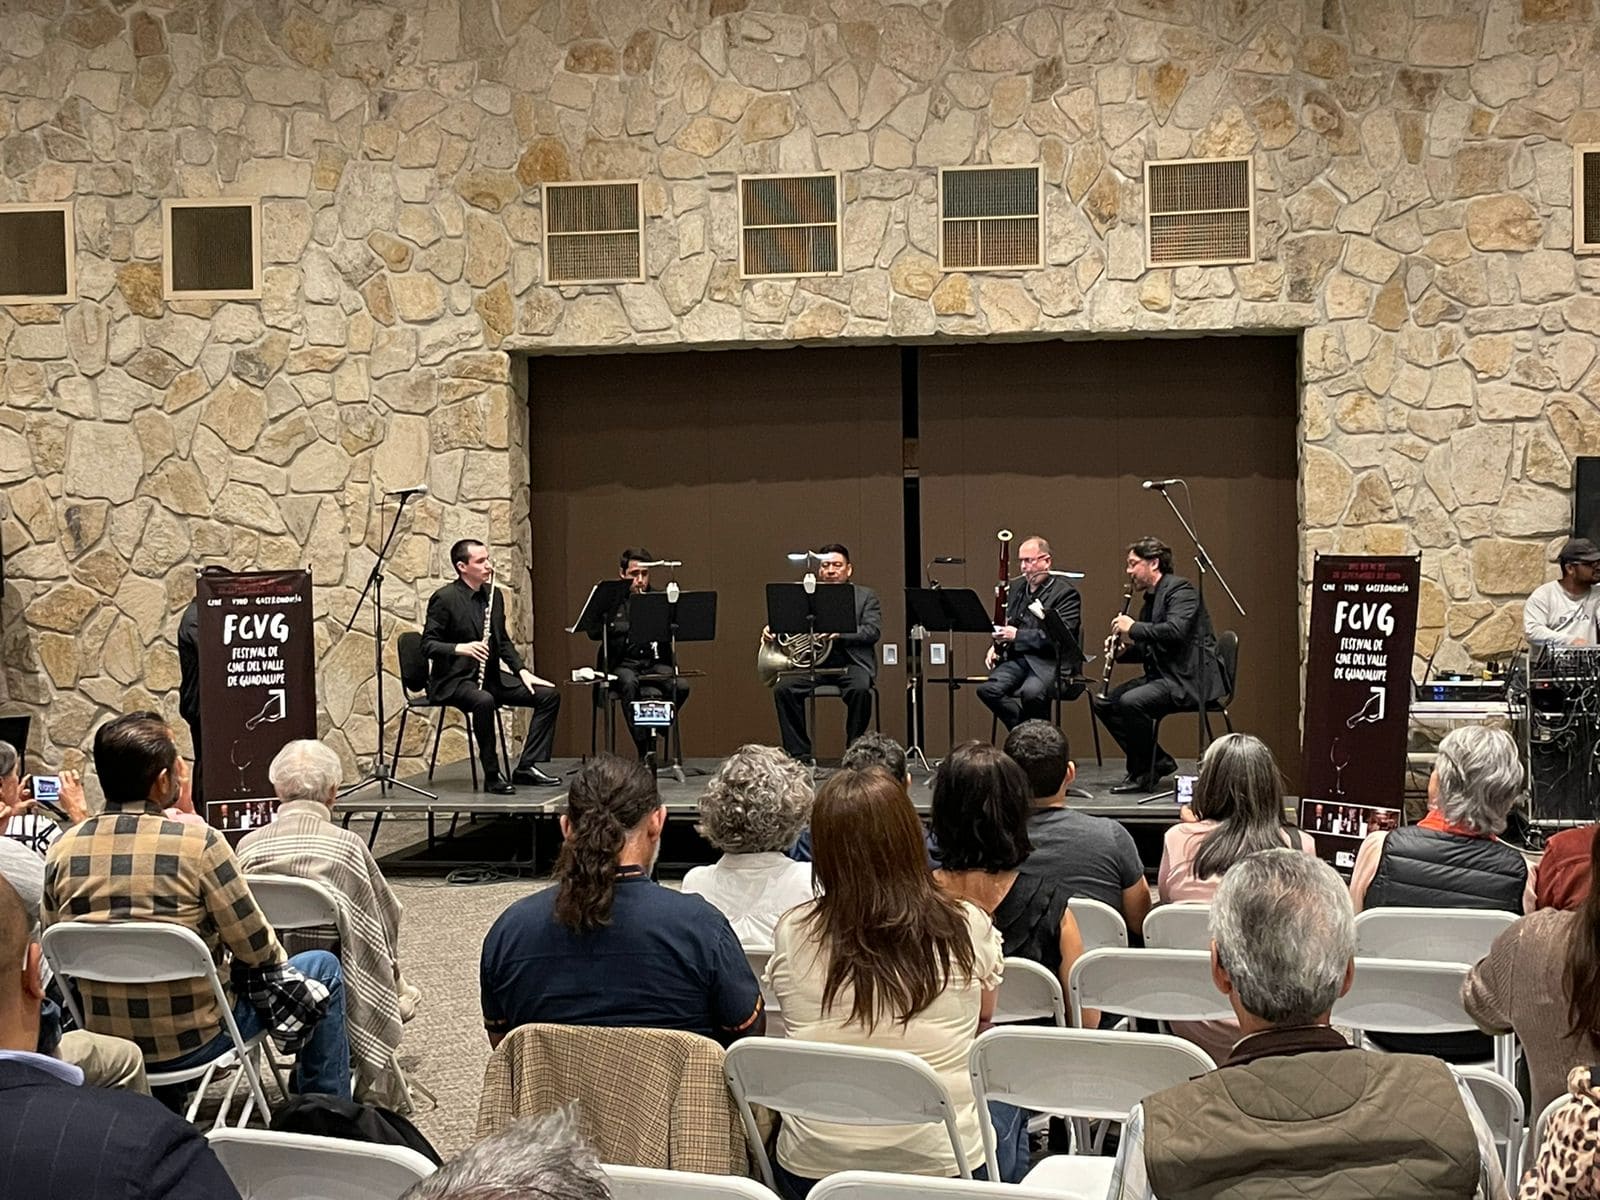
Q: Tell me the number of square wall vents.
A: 7